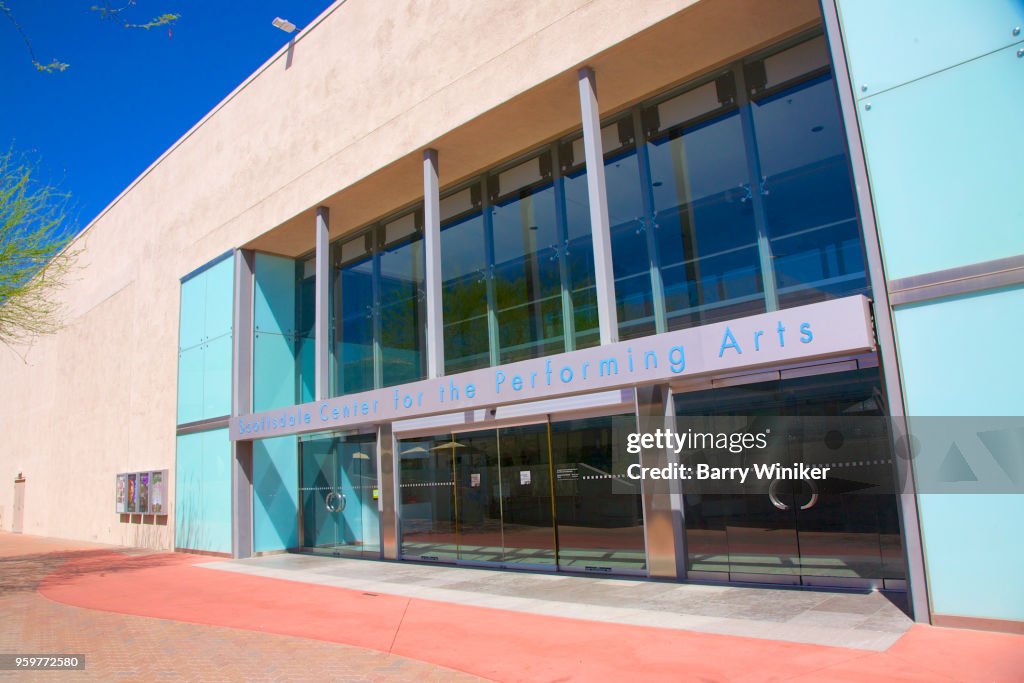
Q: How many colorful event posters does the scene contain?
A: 4